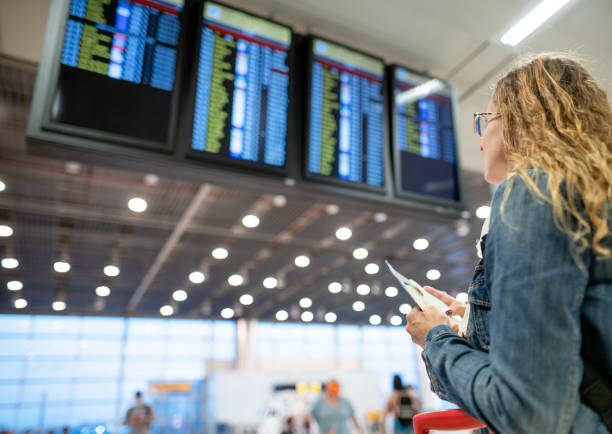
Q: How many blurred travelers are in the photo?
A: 3